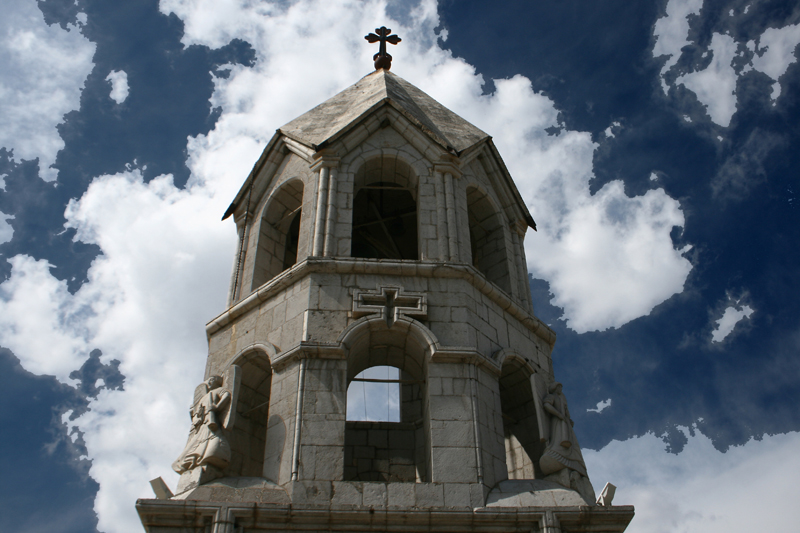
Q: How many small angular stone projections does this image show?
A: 2